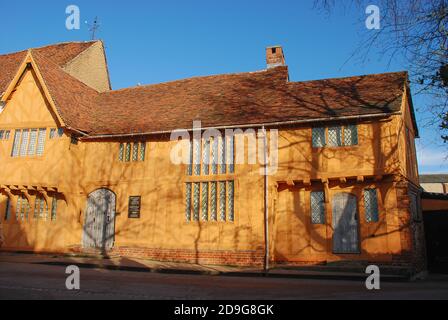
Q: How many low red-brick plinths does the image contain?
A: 1